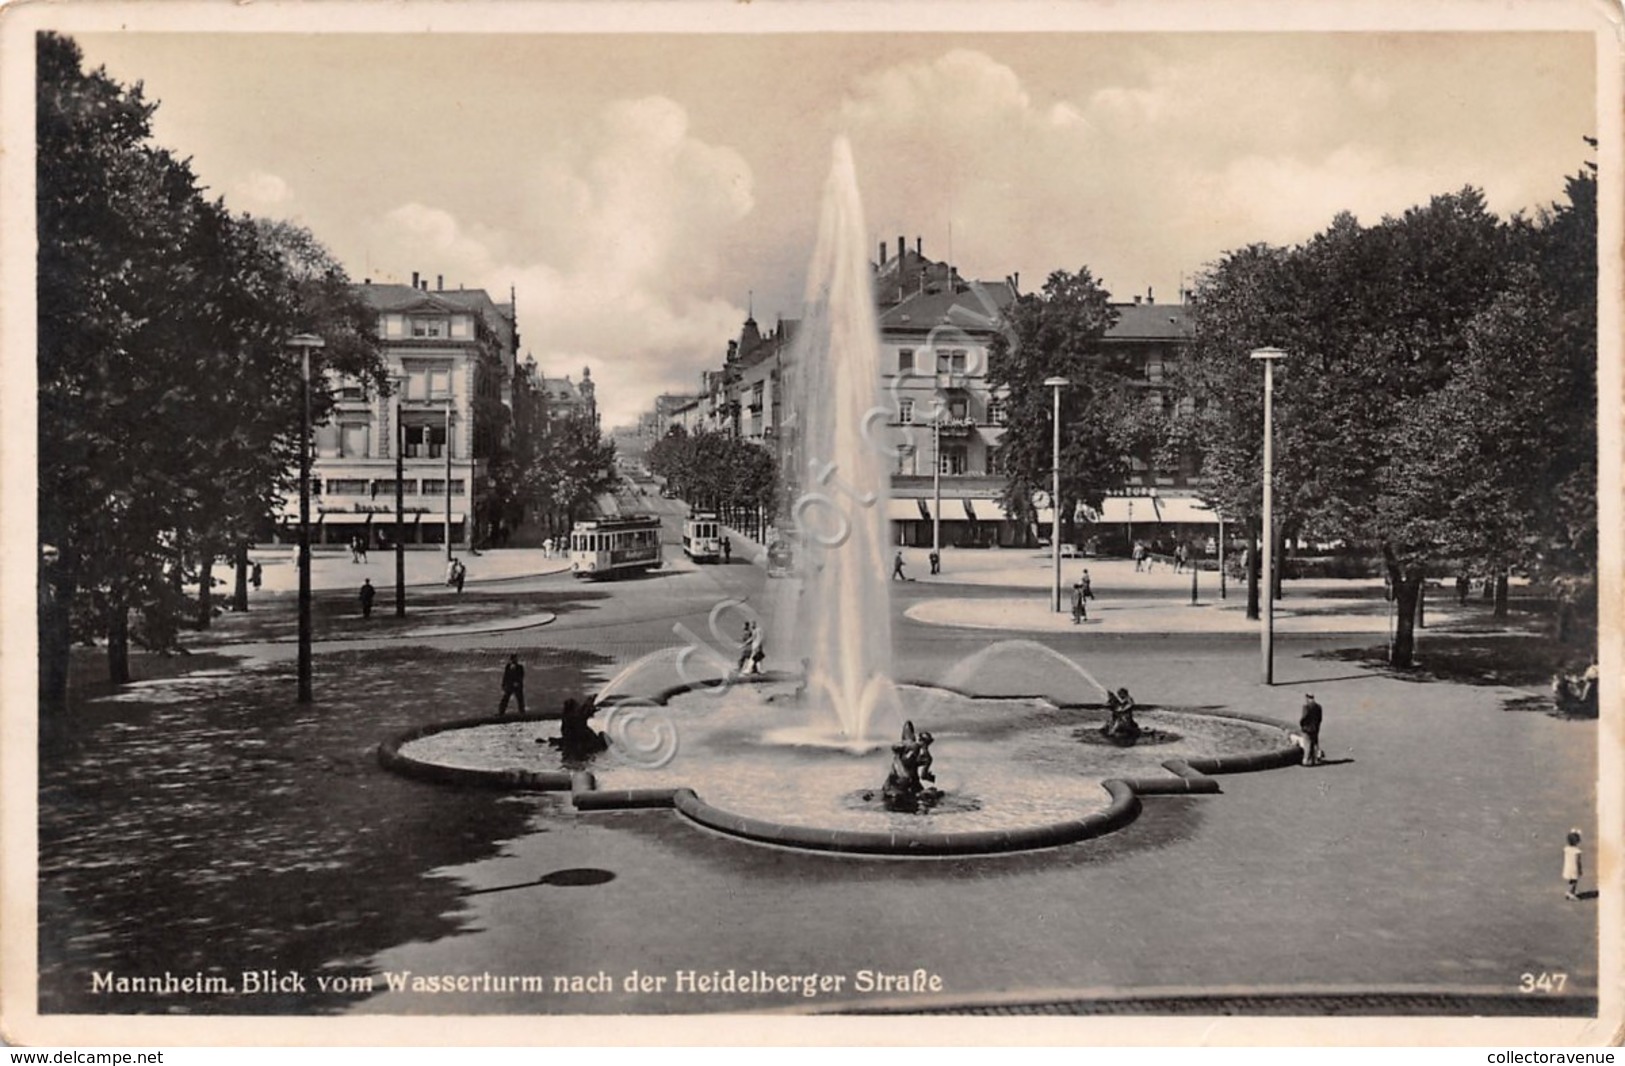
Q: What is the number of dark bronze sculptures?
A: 3